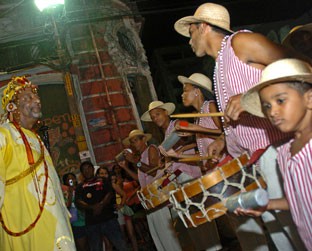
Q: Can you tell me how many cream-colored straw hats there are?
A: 5